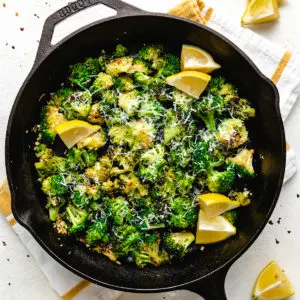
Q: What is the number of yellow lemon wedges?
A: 7